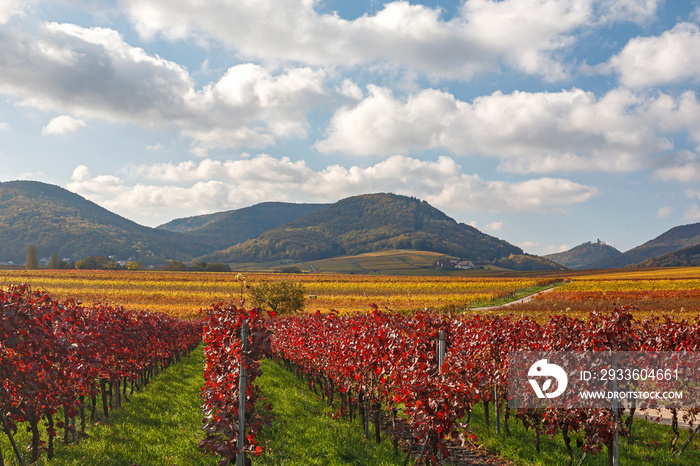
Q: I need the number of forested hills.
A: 5